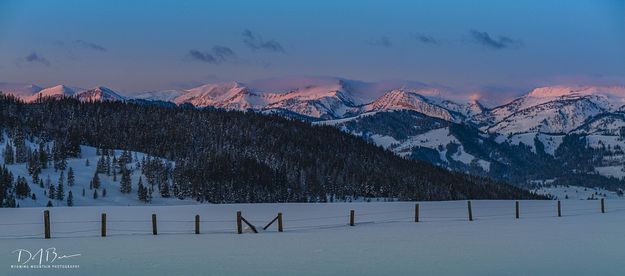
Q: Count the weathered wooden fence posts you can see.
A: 12